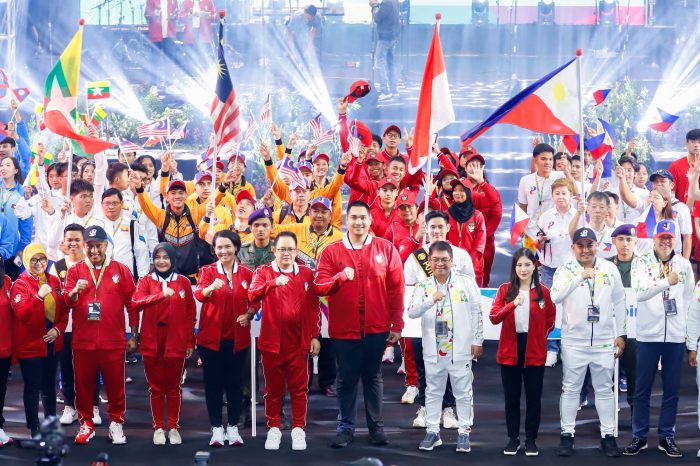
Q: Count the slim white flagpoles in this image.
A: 4